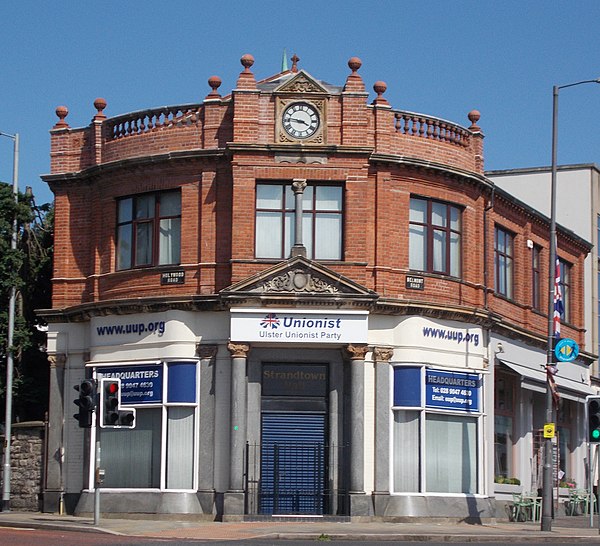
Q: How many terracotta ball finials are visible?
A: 7